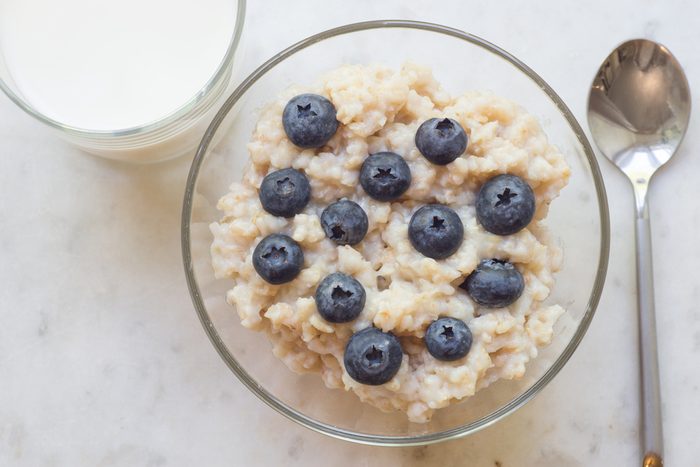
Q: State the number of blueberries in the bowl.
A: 12